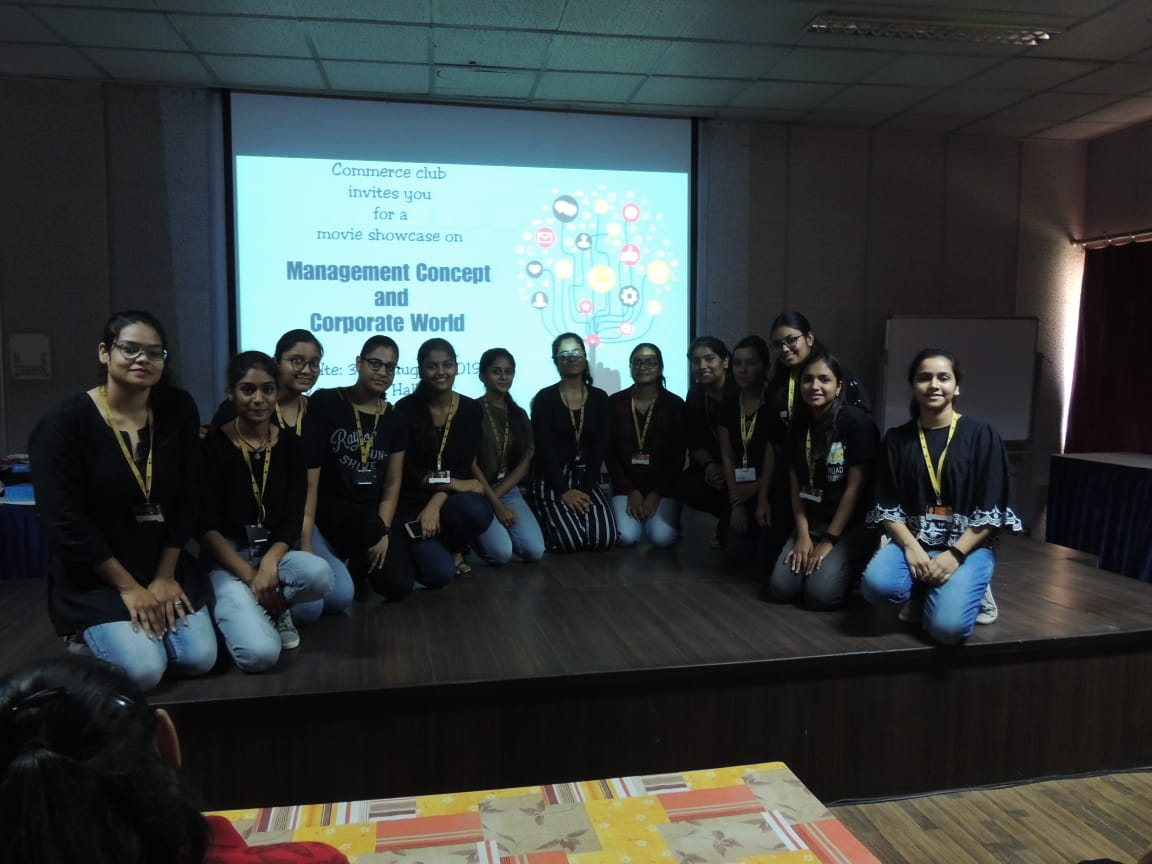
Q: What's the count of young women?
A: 13